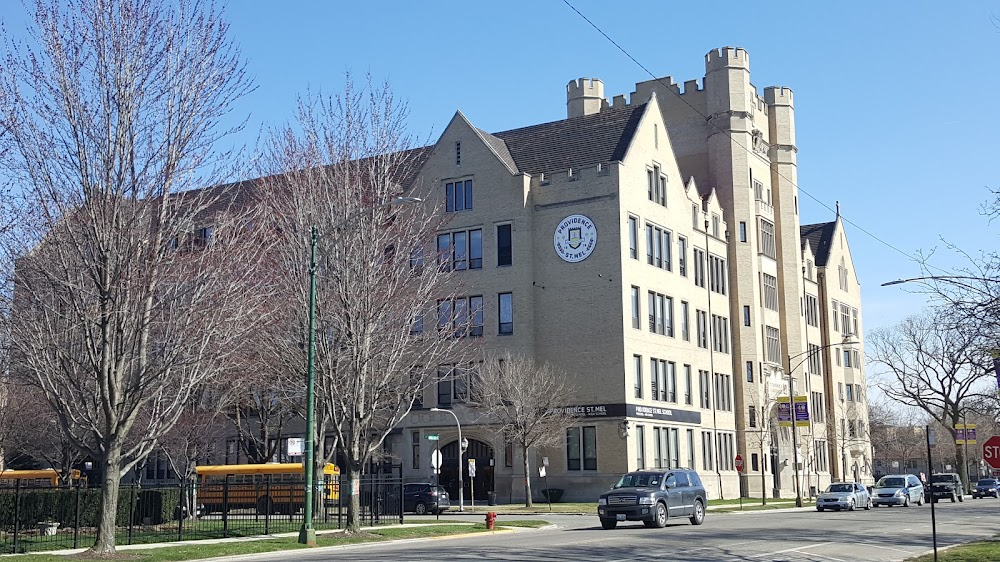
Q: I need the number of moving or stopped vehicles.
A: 8